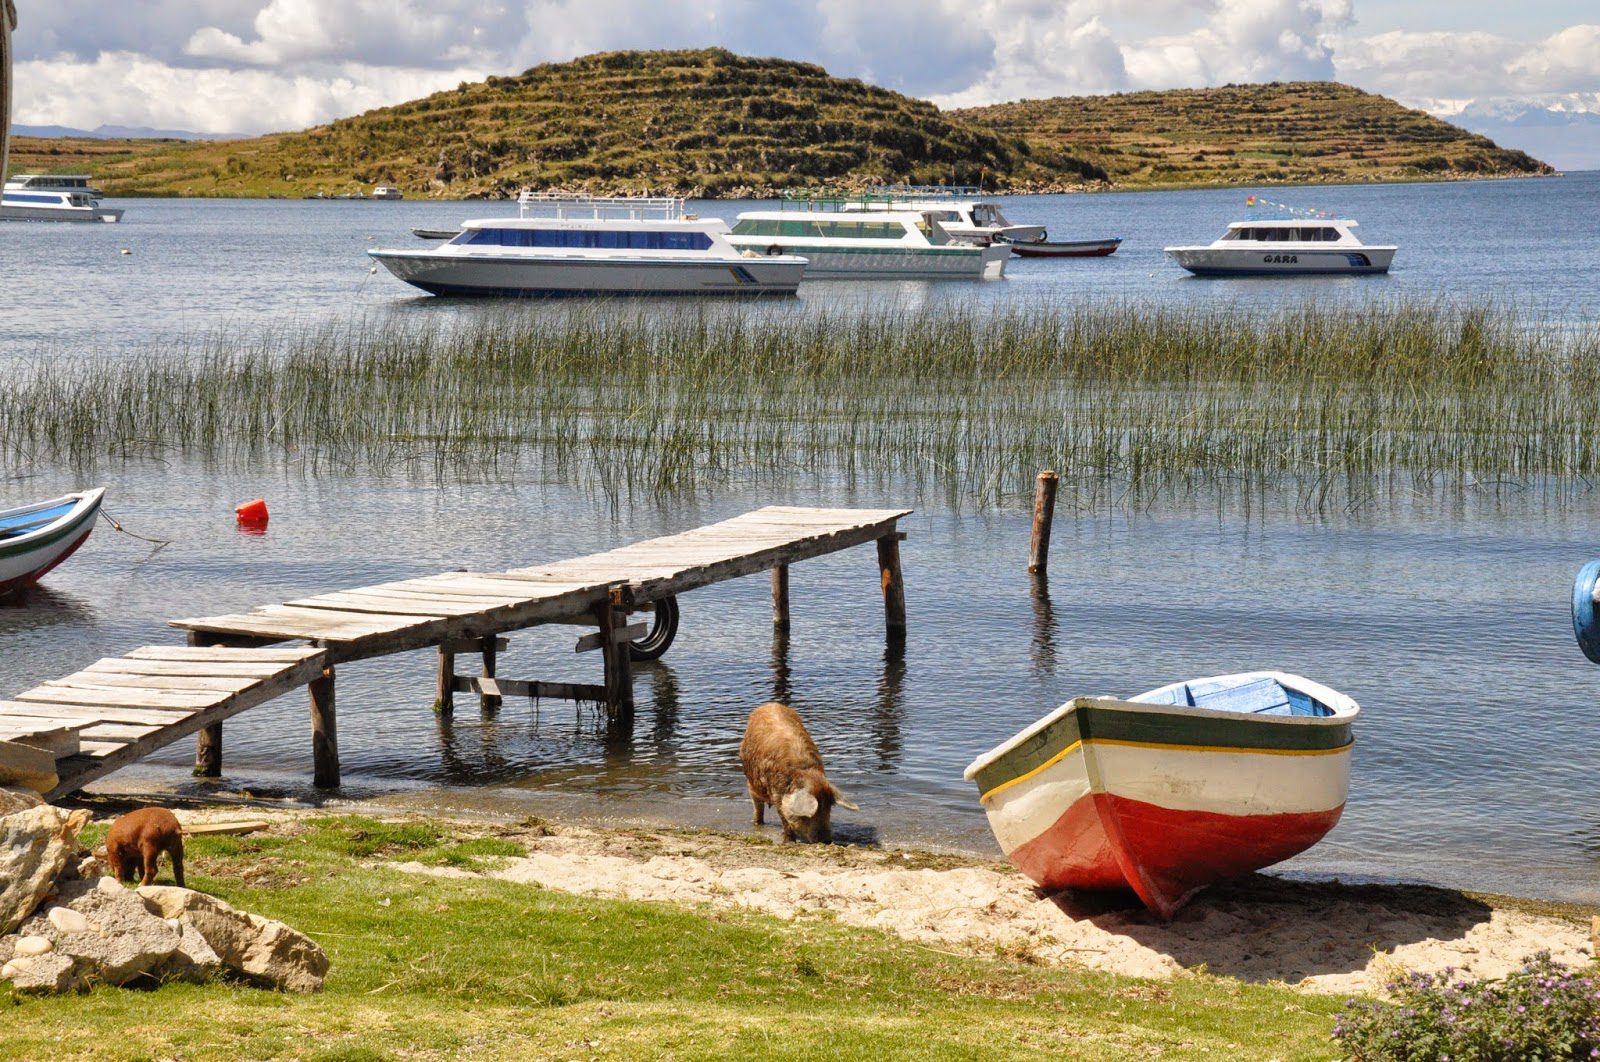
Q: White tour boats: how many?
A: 5